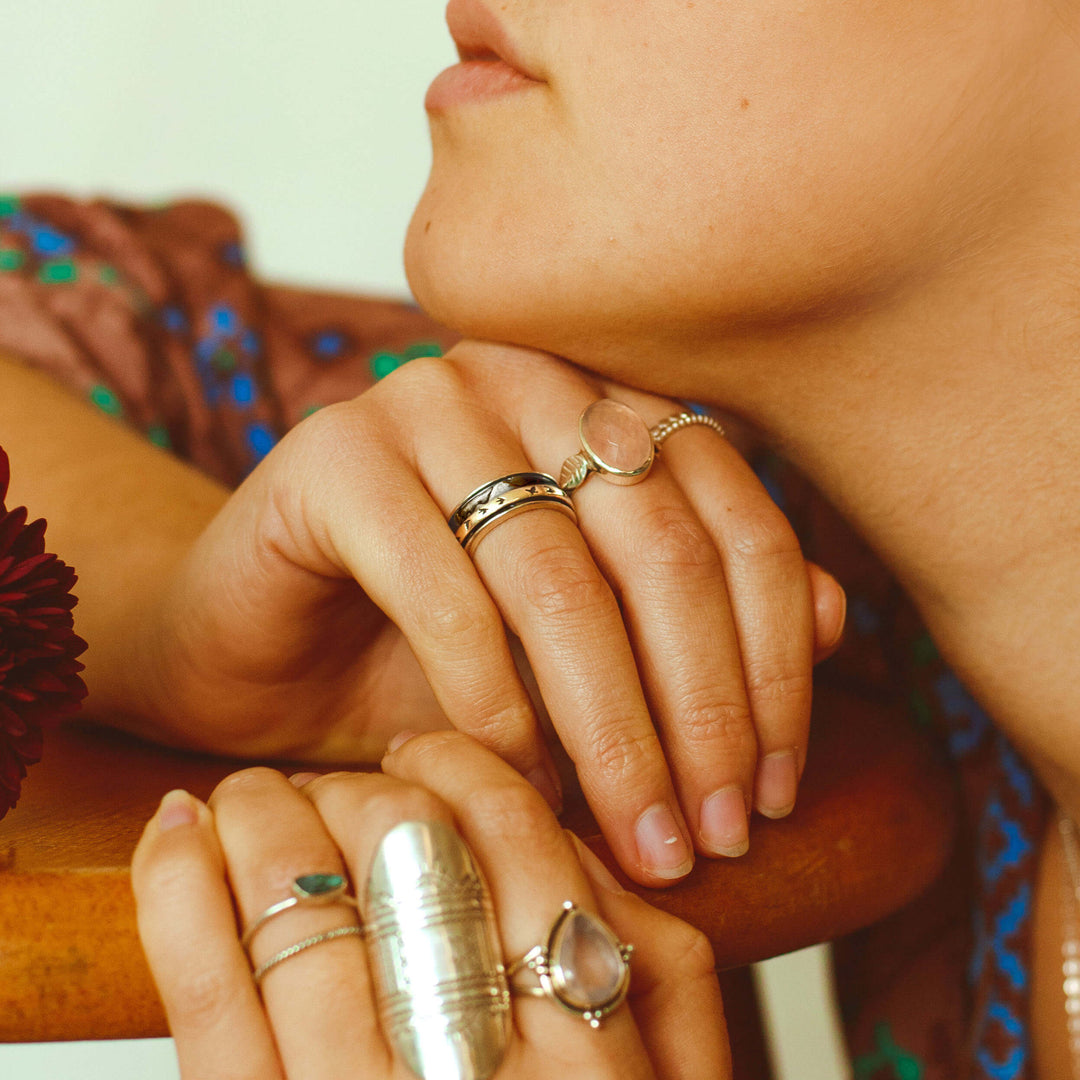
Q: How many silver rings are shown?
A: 7